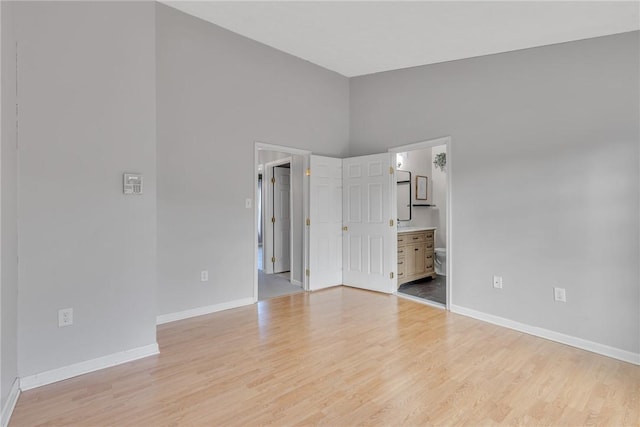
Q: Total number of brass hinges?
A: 9